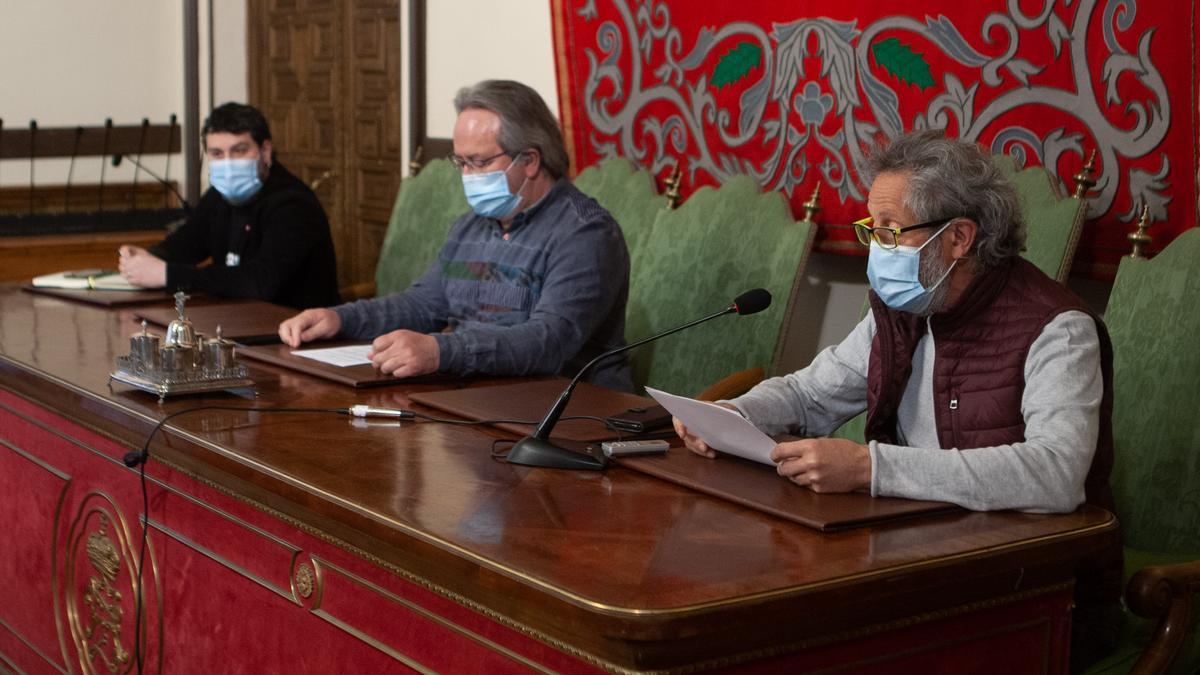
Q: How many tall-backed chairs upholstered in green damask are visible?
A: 5